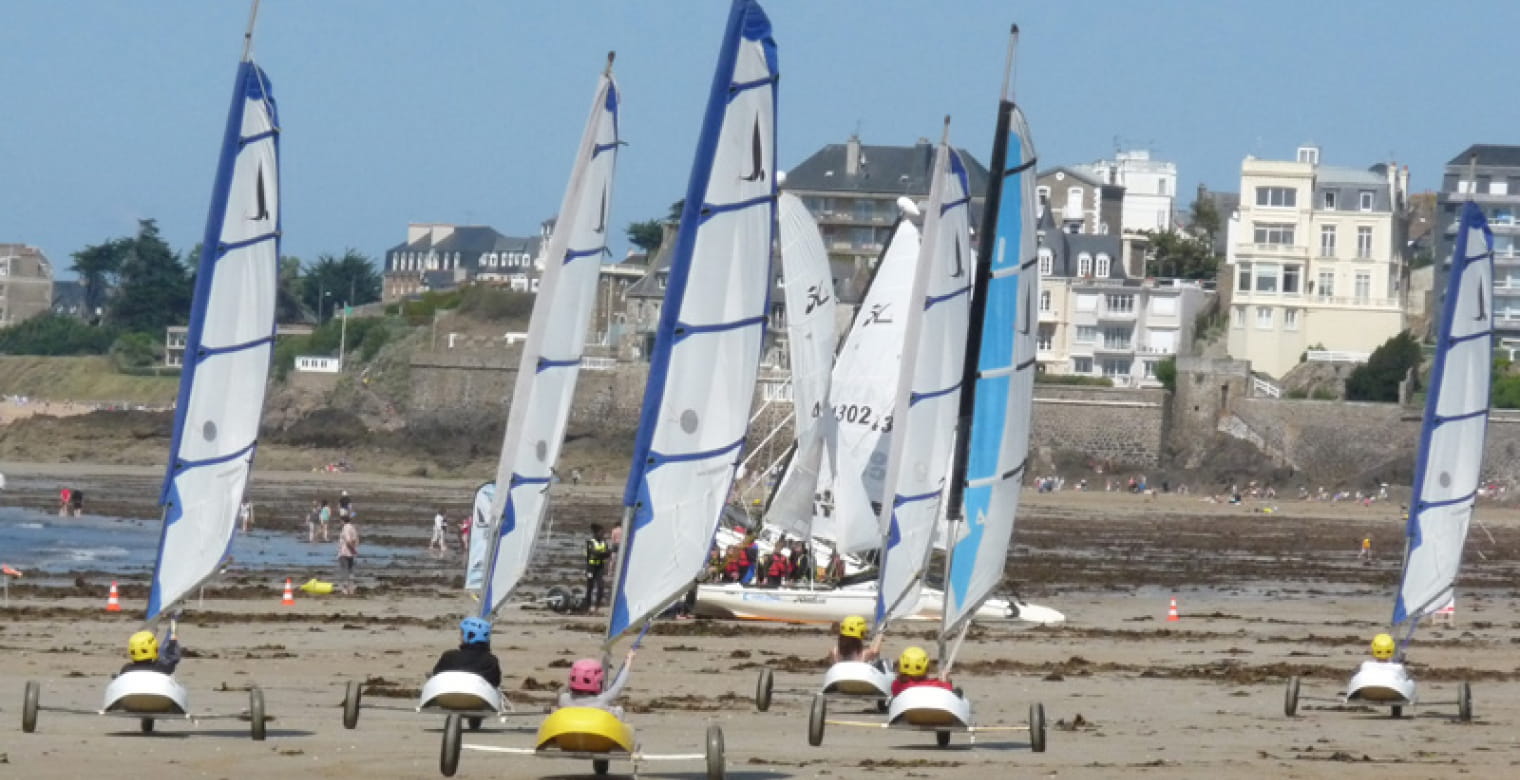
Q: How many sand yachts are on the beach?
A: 6